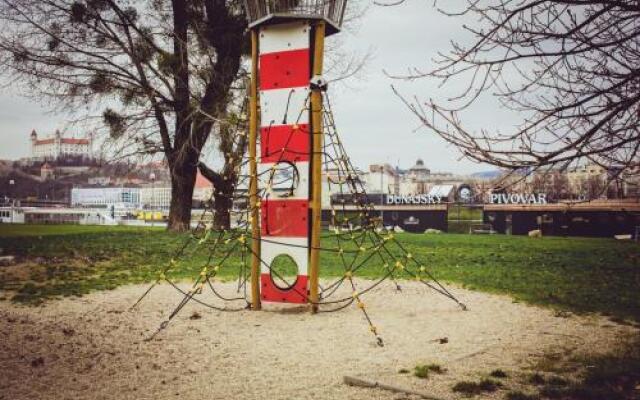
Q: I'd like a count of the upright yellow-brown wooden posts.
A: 2